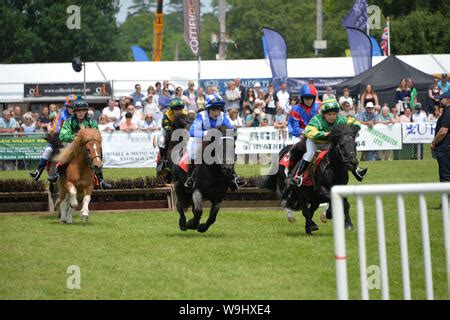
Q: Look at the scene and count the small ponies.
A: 6